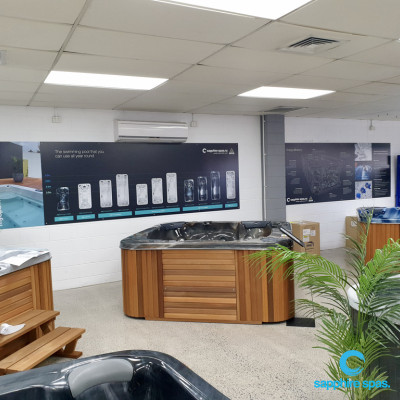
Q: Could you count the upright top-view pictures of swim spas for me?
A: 11